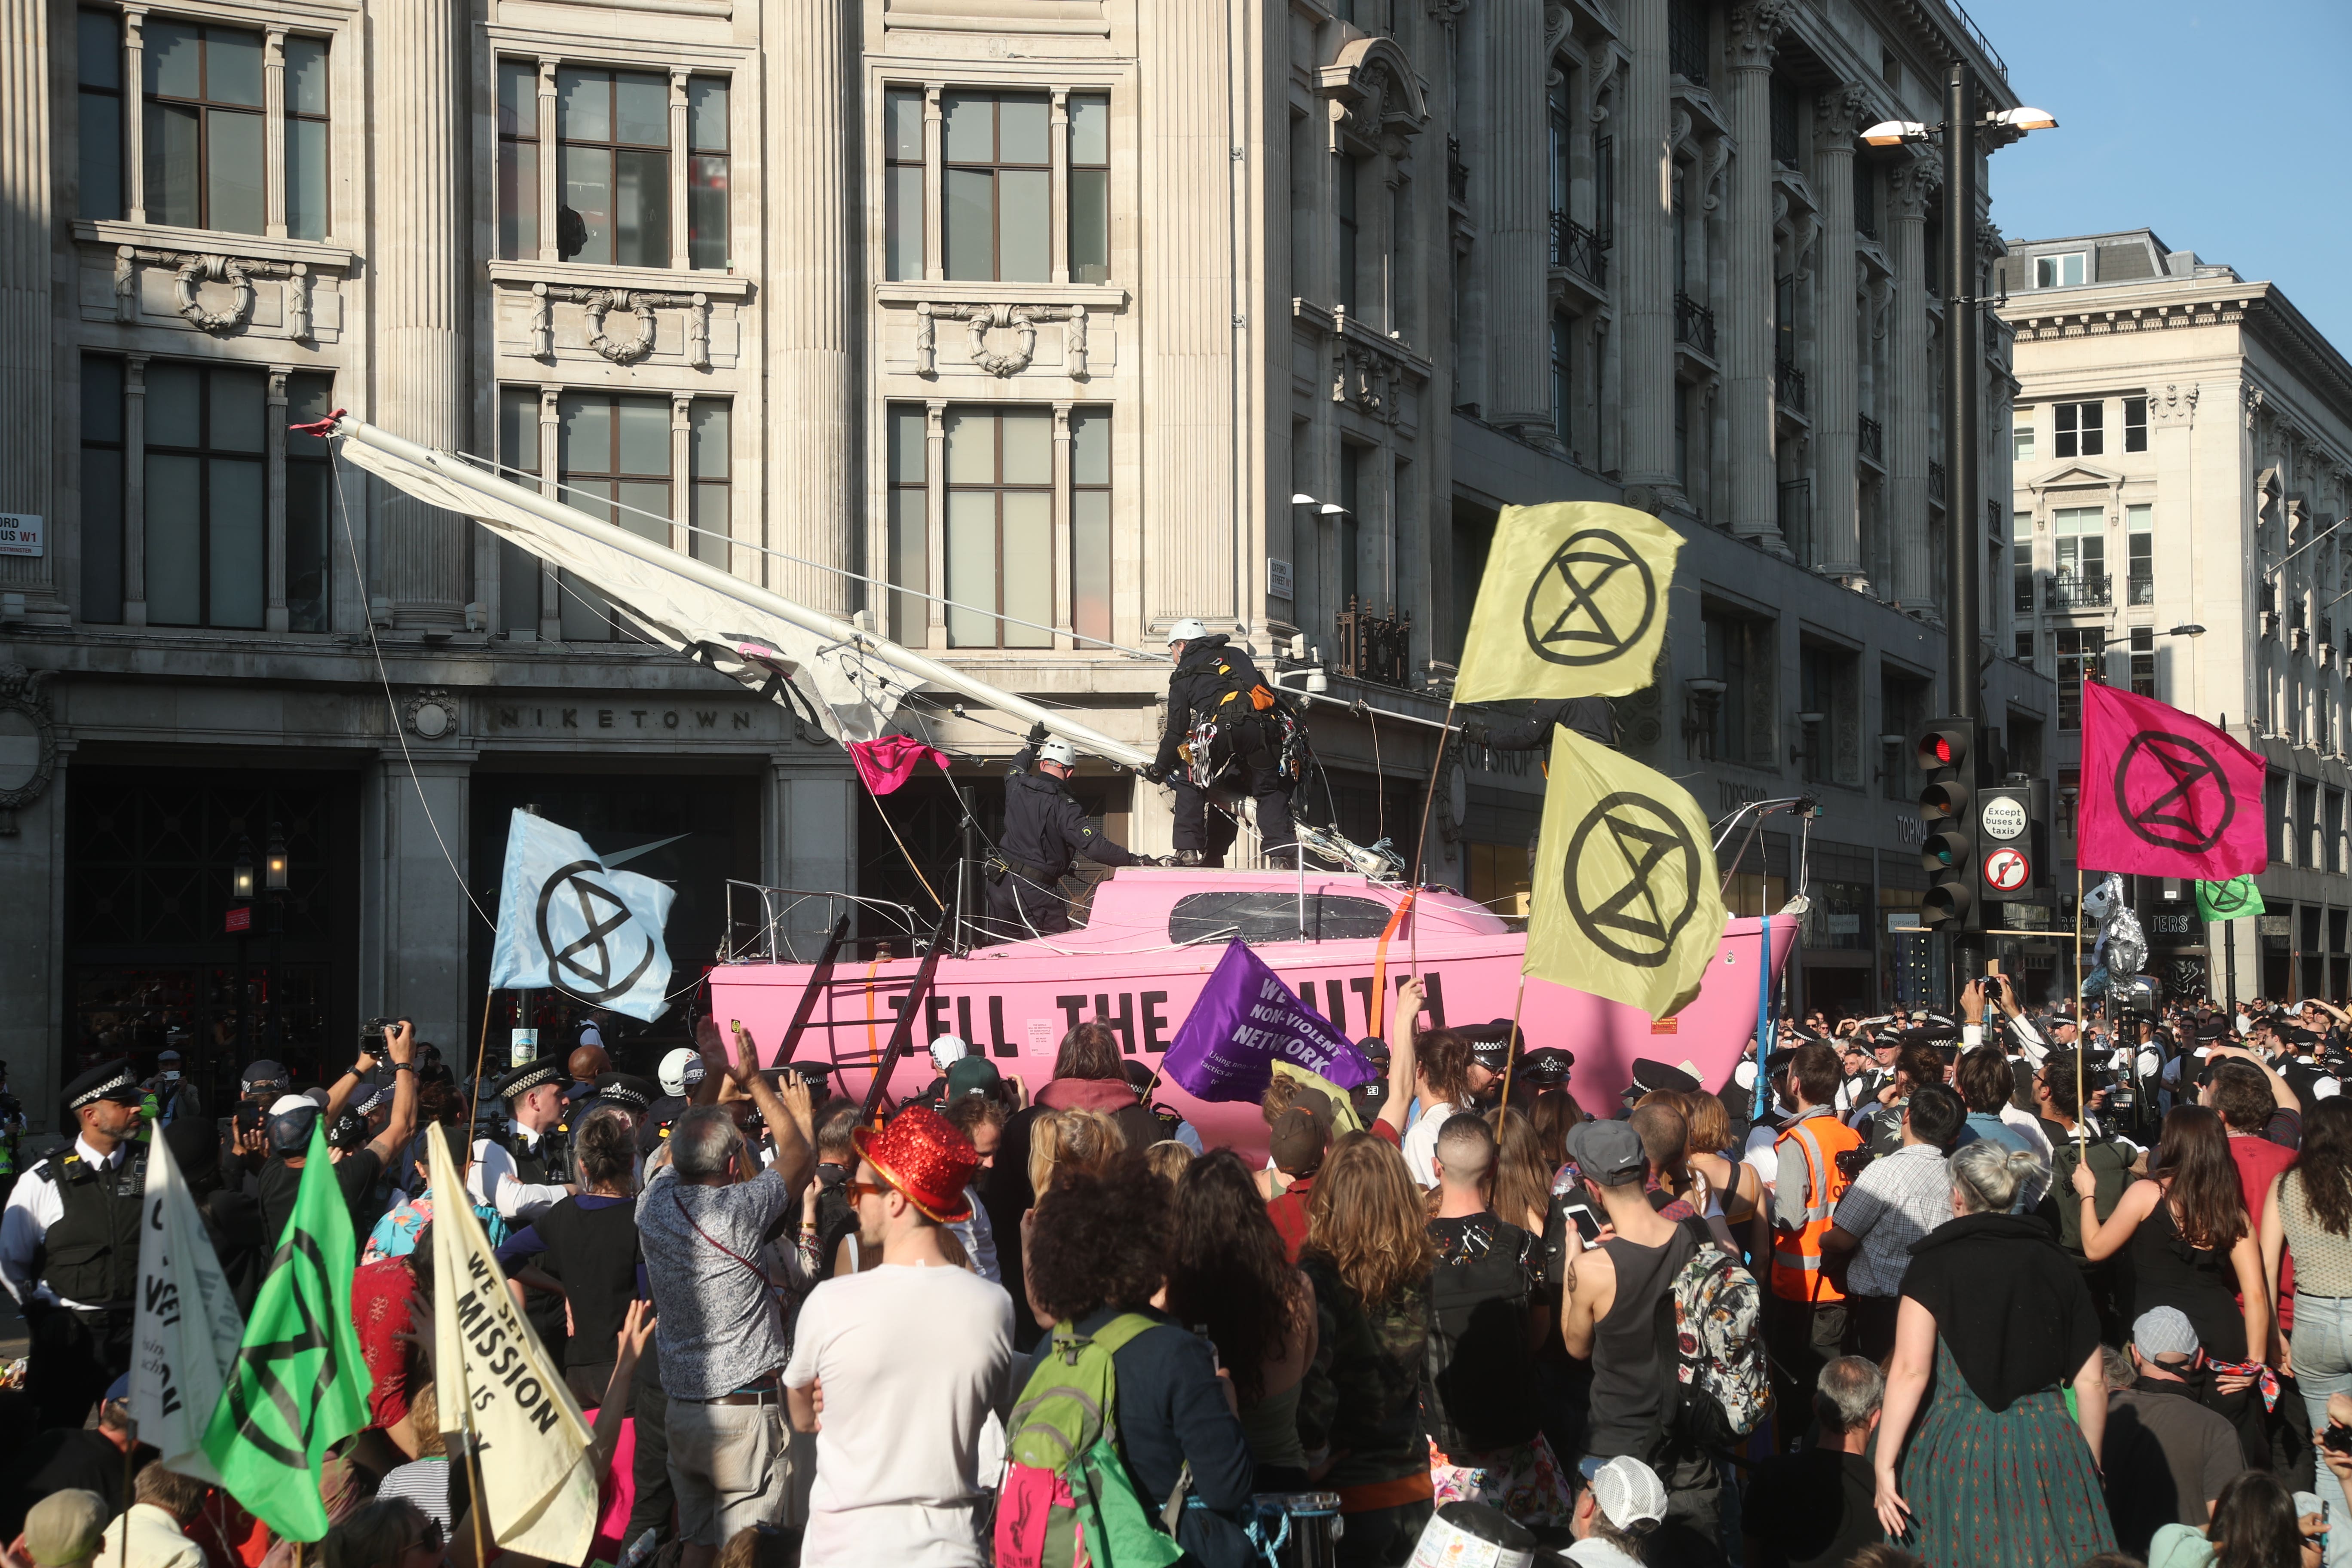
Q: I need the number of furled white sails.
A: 1